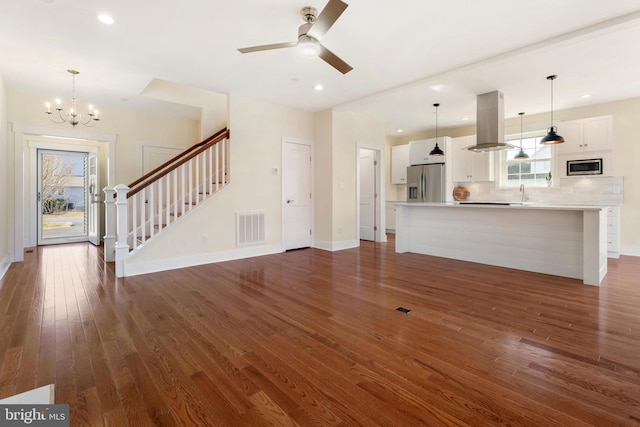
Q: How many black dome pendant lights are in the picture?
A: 3